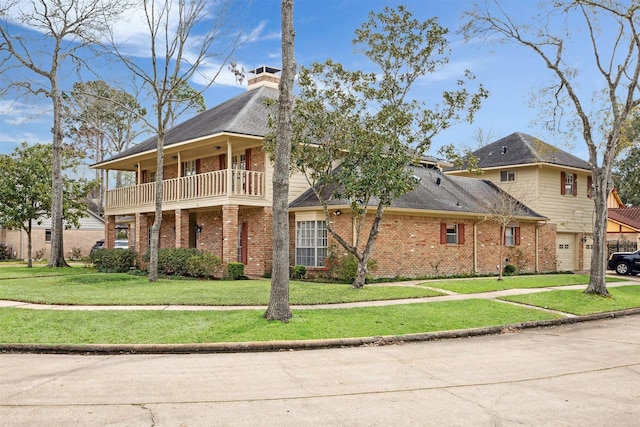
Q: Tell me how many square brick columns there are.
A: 4